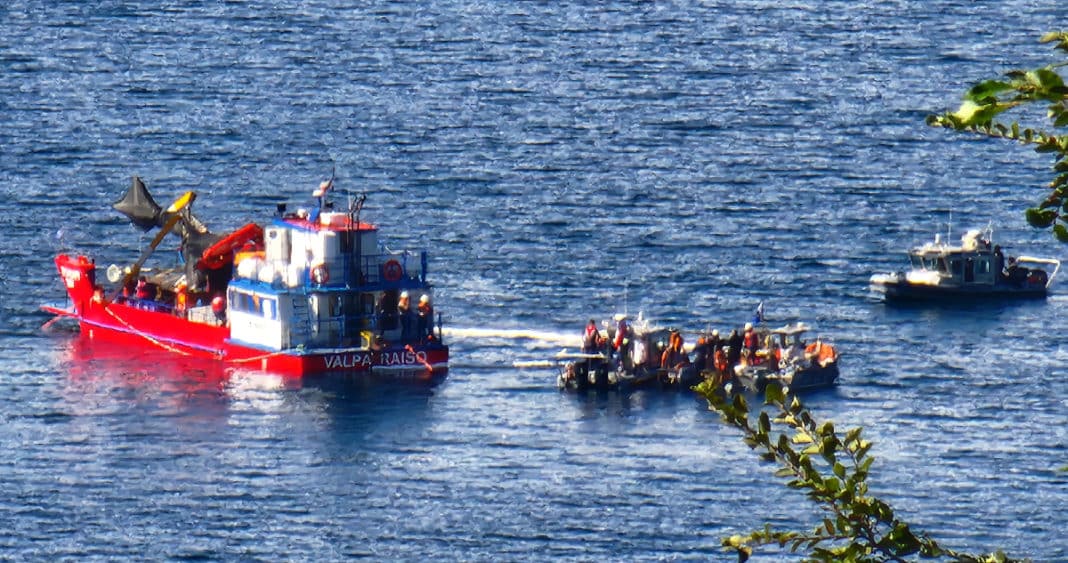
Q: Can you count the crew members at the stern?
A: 2